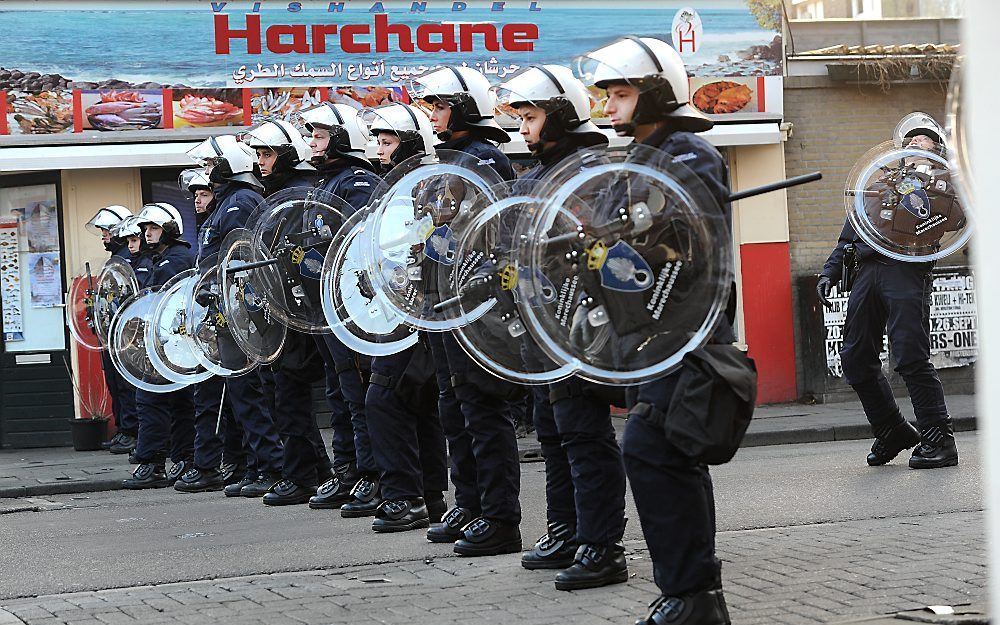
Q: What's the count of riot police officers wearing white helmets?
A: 12